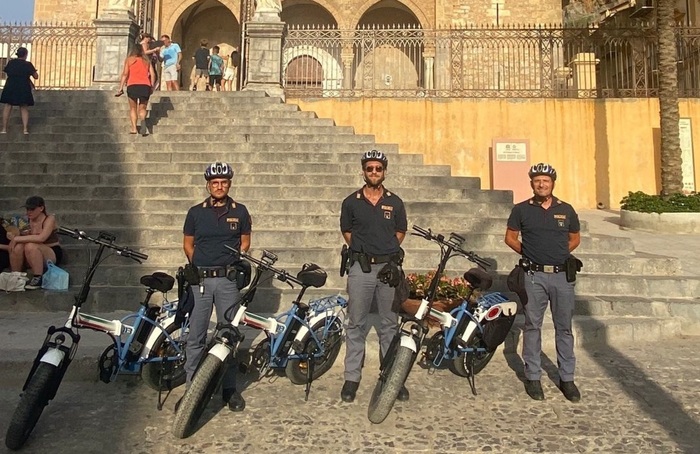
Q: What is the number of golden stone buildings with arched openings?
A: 1